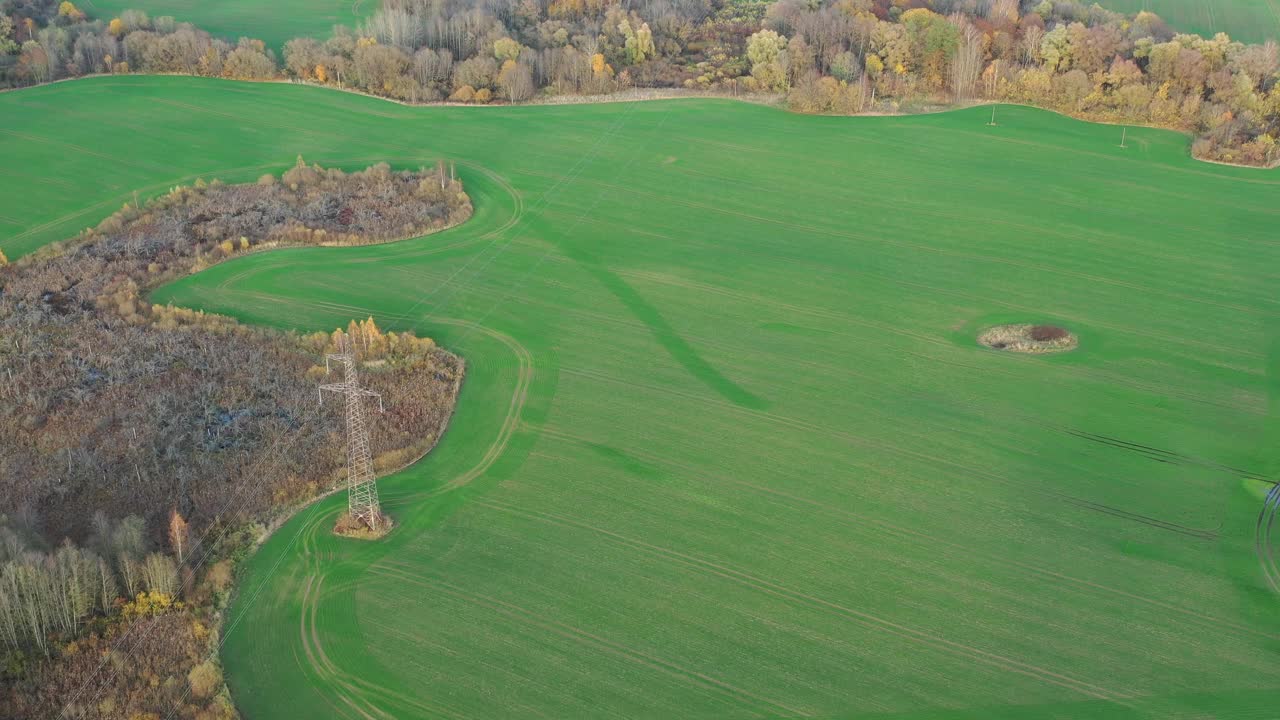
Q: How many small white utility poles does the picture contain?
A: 2